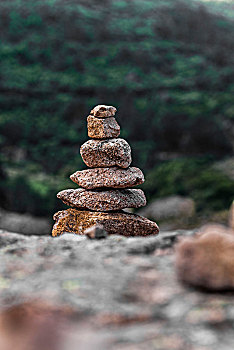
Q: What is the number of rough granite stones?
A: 6